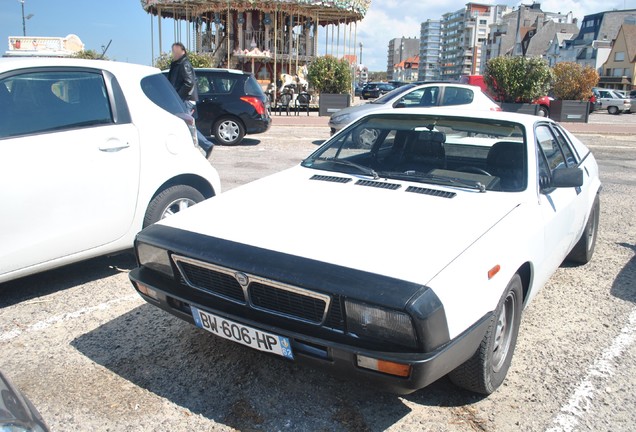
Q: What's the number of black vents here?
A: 3